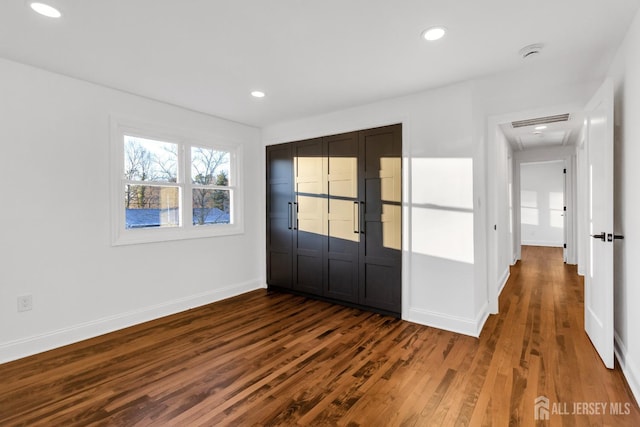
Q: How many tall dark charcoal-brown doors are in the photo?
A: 4